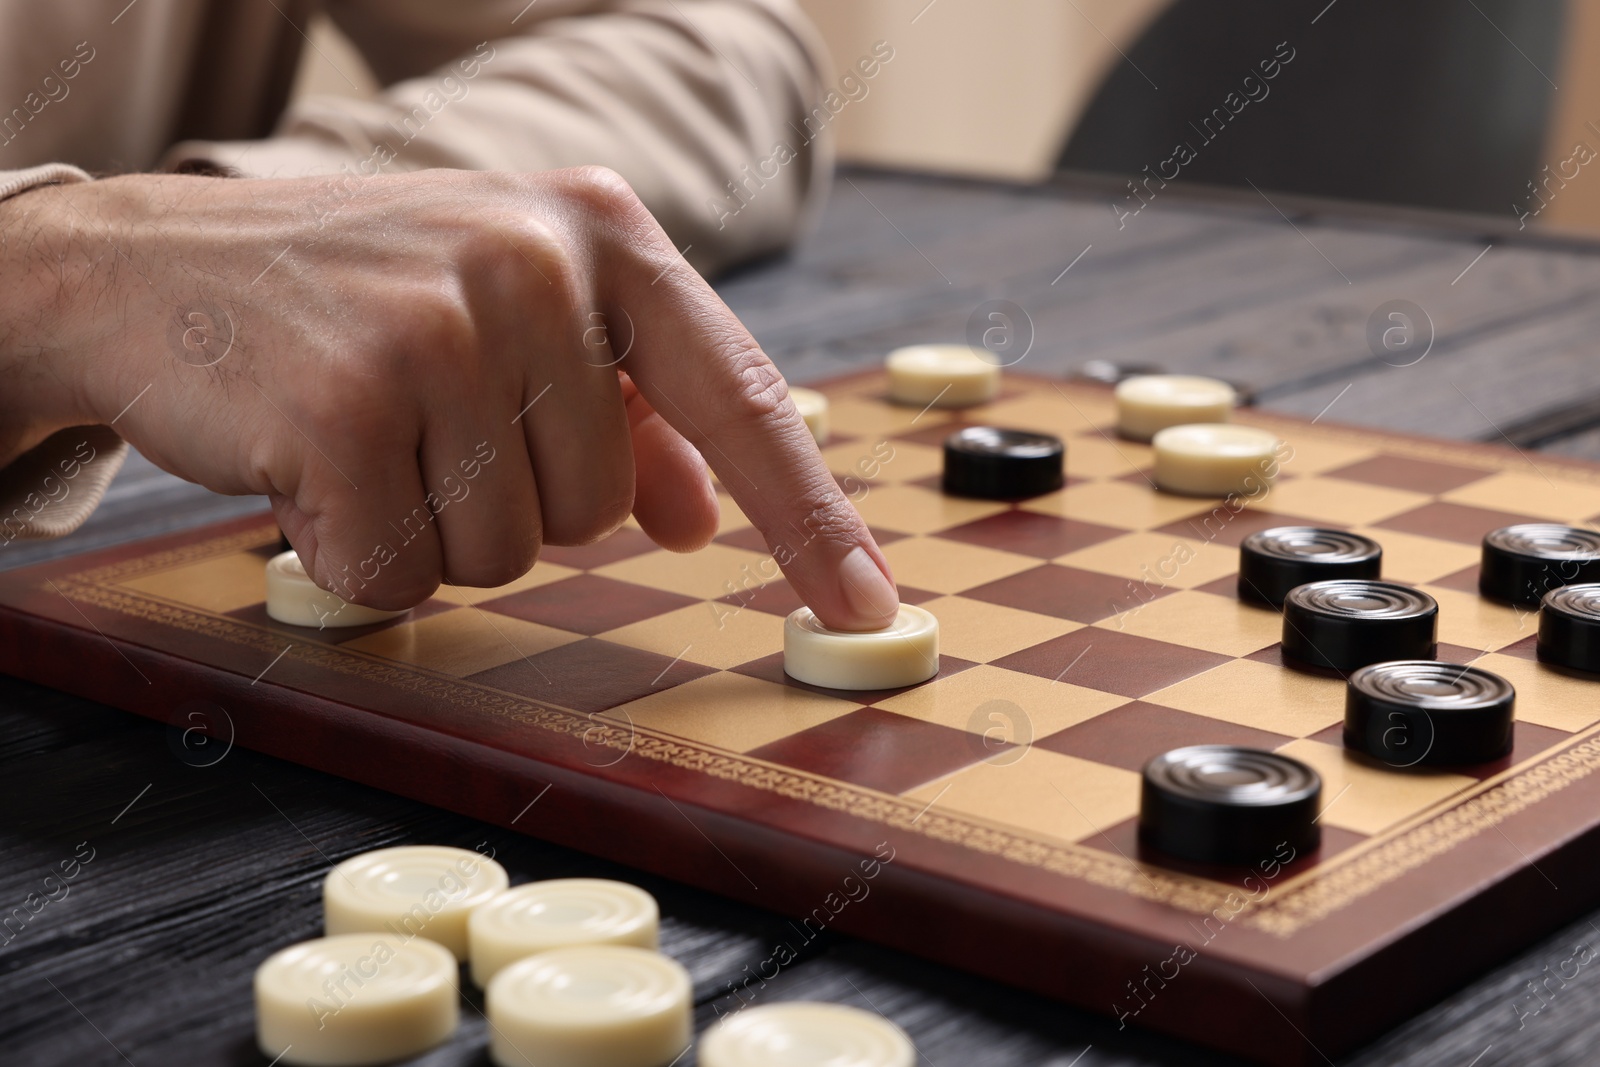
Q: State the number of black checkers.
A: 7